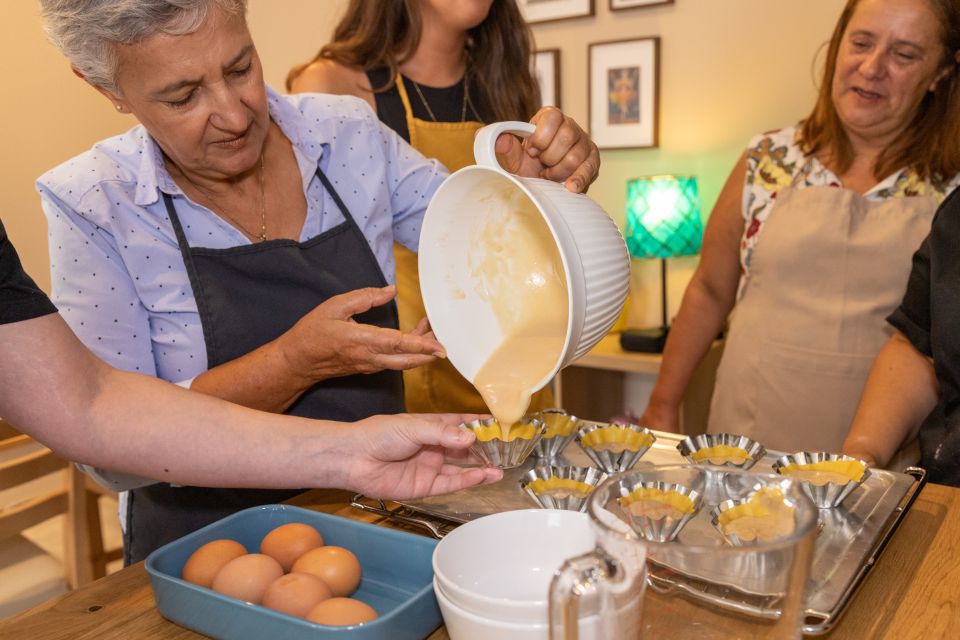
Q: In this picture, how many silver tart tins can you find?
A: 8